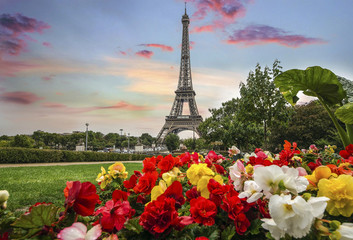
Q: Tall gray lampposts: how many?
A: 3